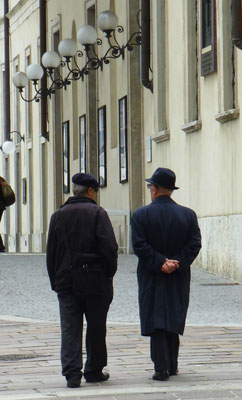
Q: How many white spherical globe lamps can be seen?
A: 7